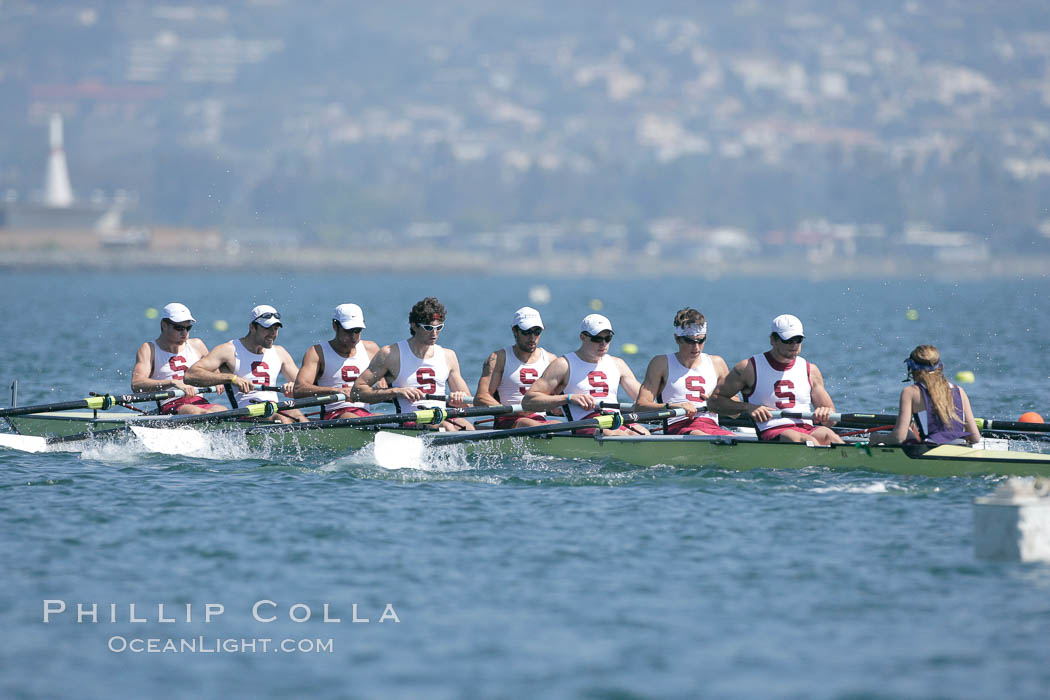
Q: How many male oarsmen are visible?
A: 8